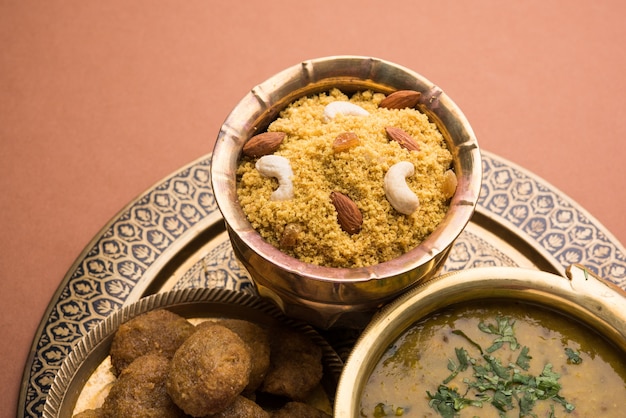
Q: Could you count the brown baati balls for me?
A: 8